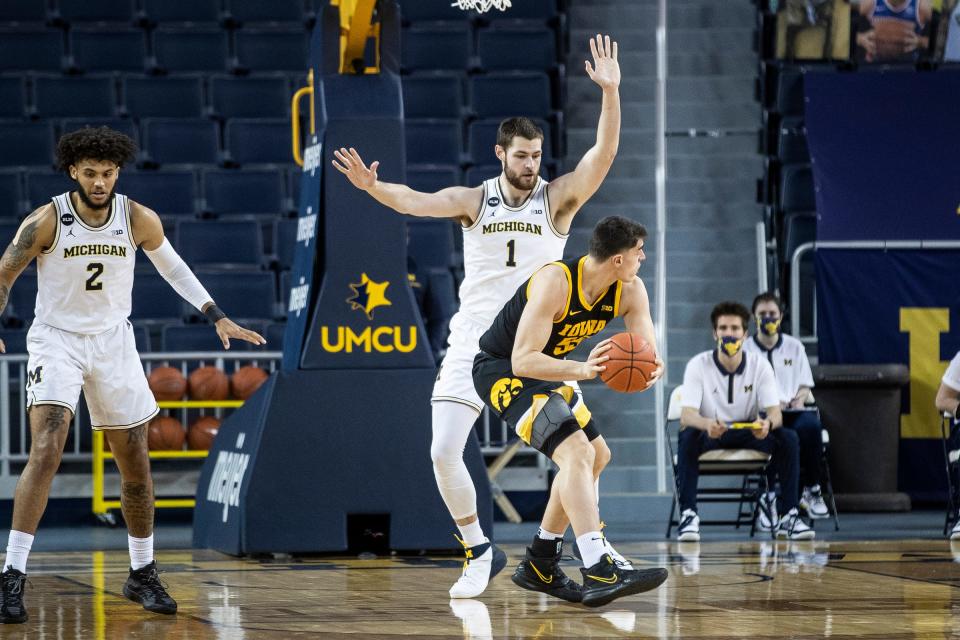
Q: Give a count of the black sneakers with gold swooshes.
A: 2